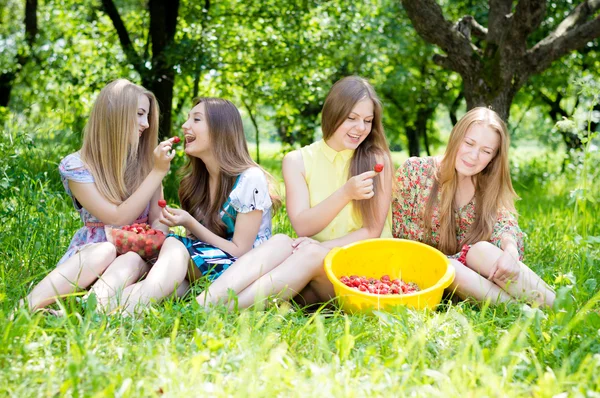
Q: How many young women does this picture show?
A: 4